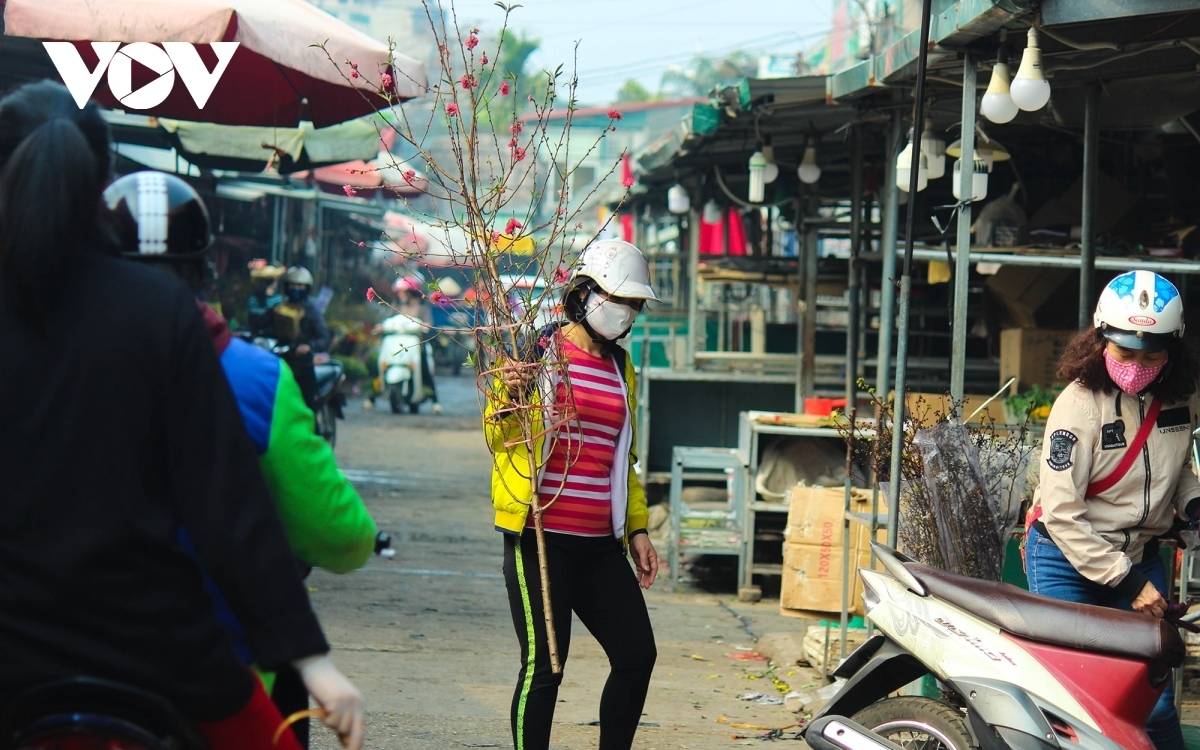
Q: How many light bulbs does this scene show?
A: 11